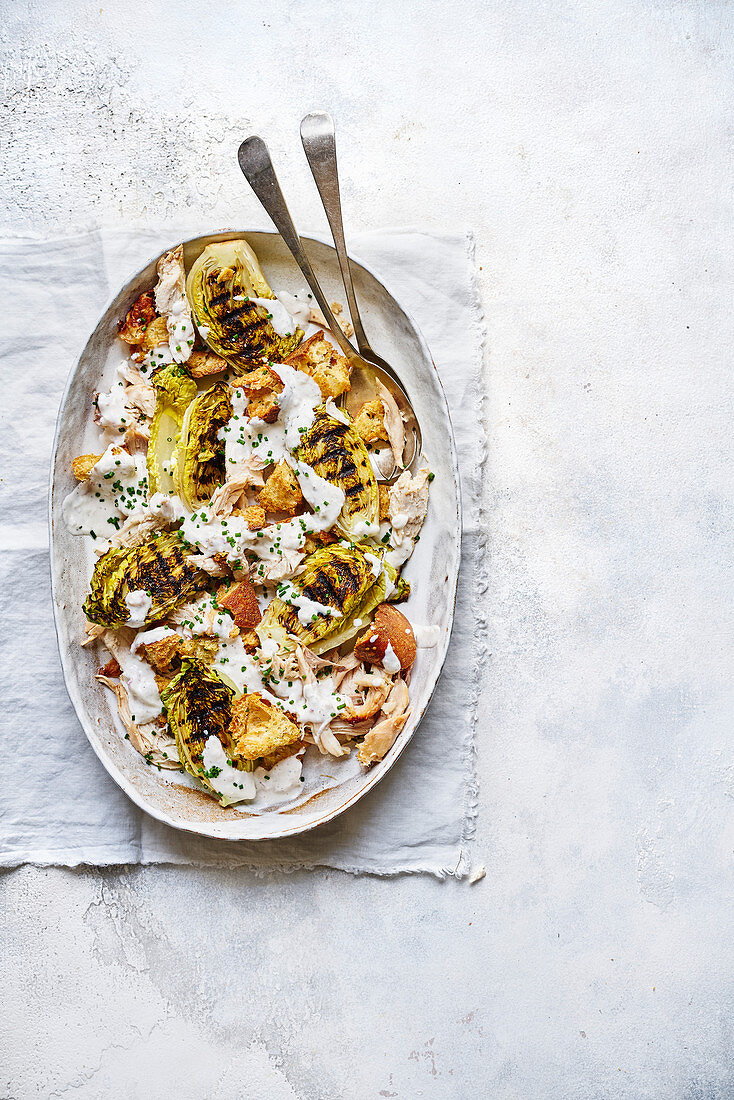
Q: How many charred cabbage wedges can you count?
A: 6